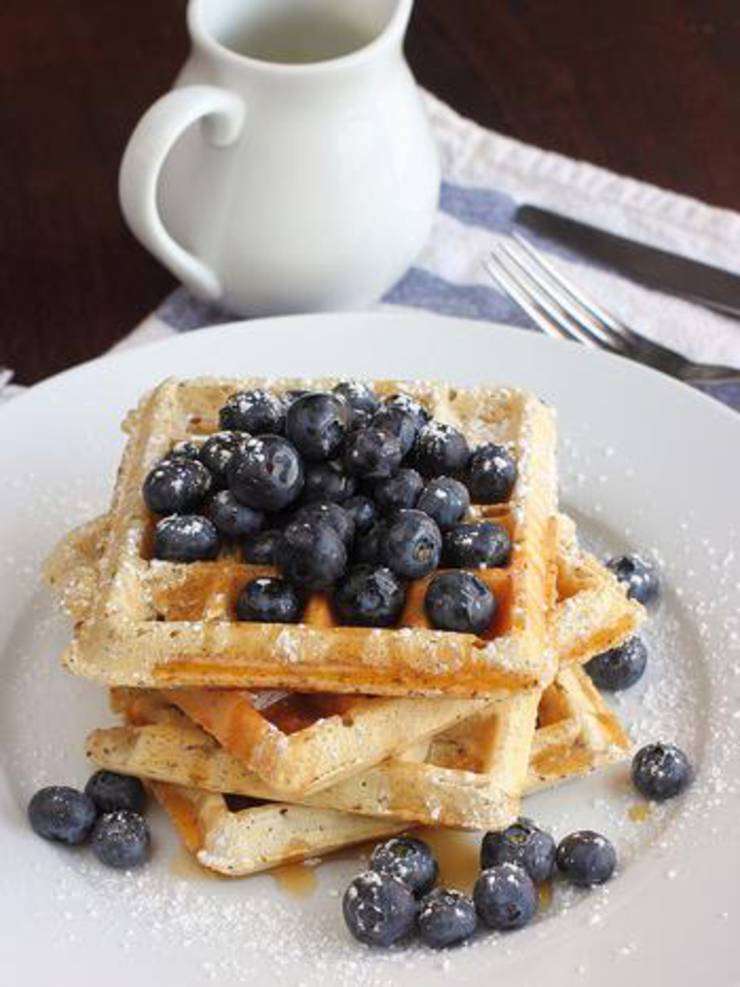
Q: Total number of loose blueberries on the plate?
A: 12